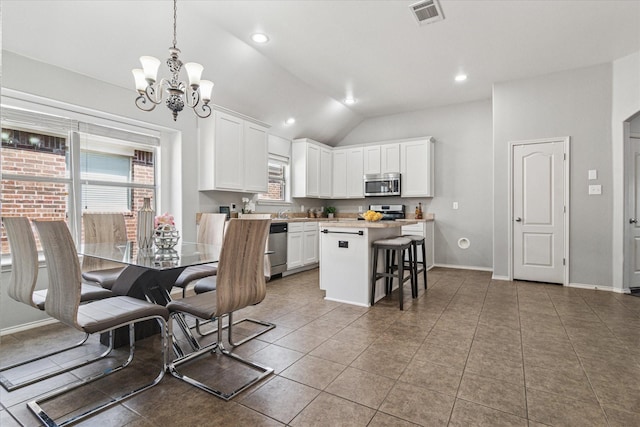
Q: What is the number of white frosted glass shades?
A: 4